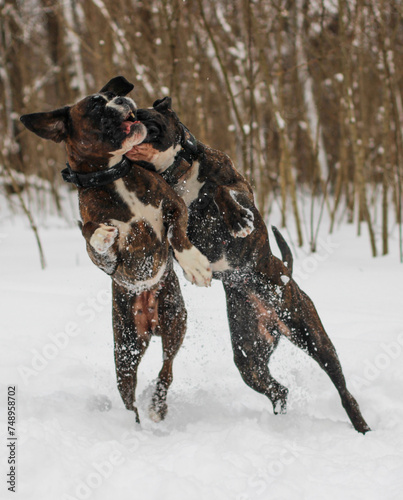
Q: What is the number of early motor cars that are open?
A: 0